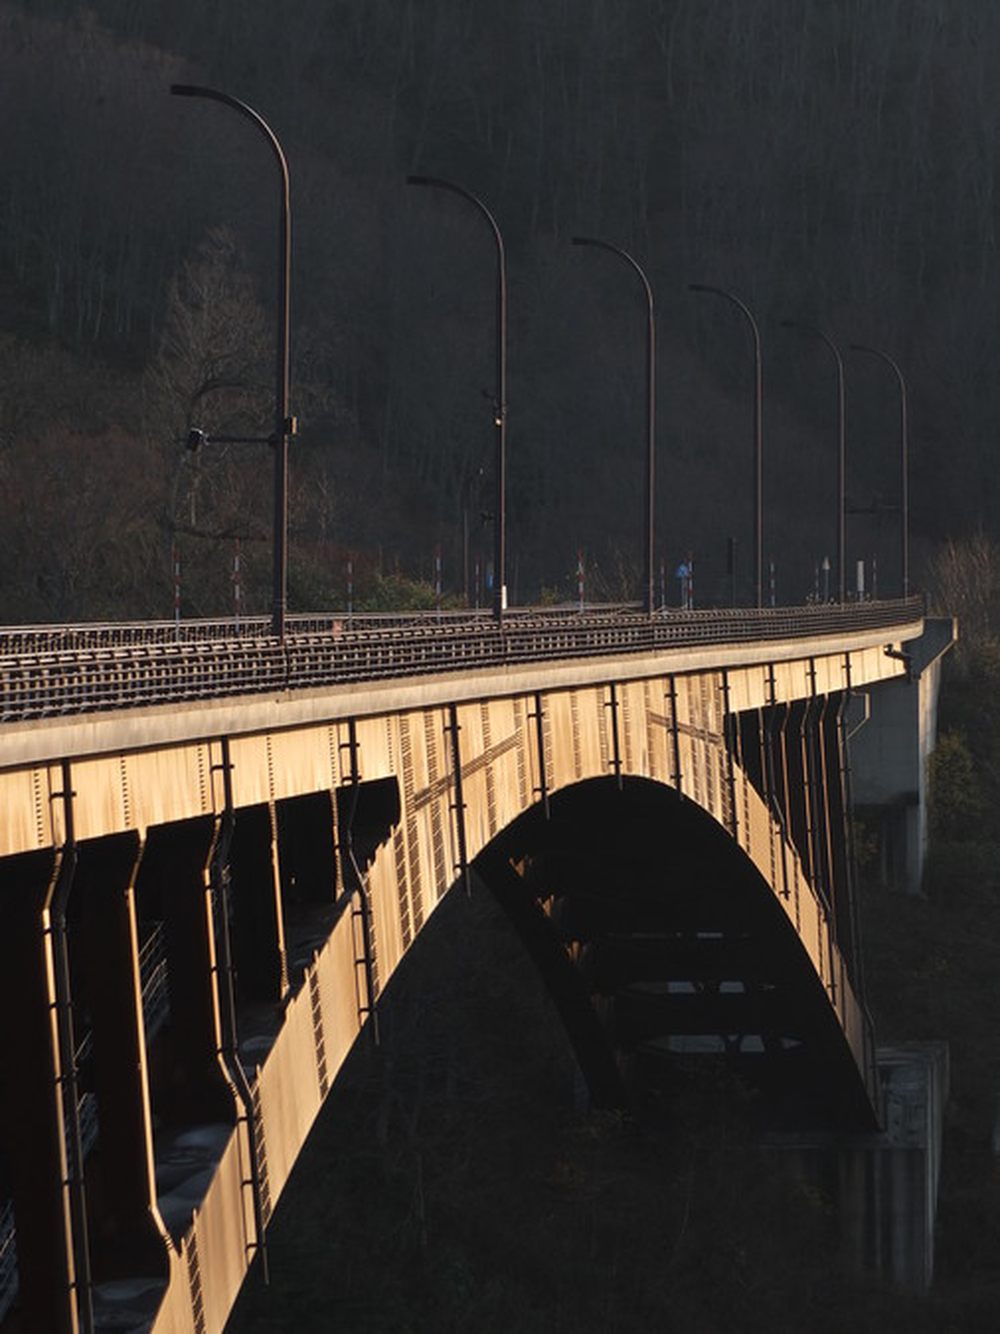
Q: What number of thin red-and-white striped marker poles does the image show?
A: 11